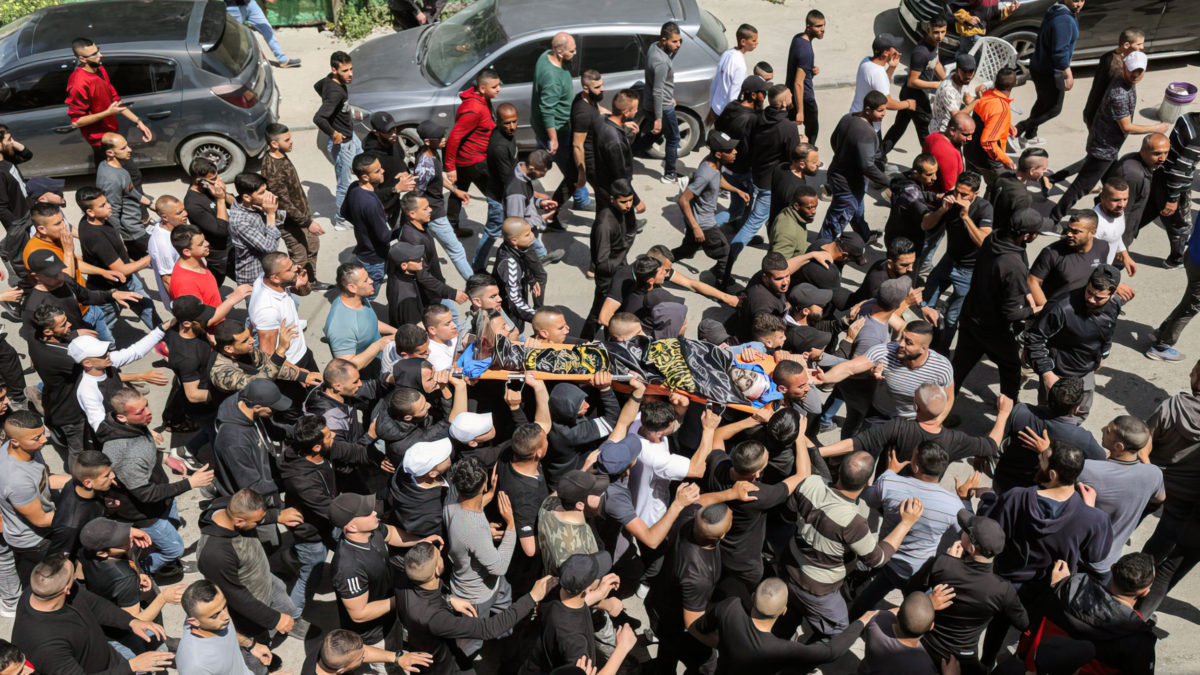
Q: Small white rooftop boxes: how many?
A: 0